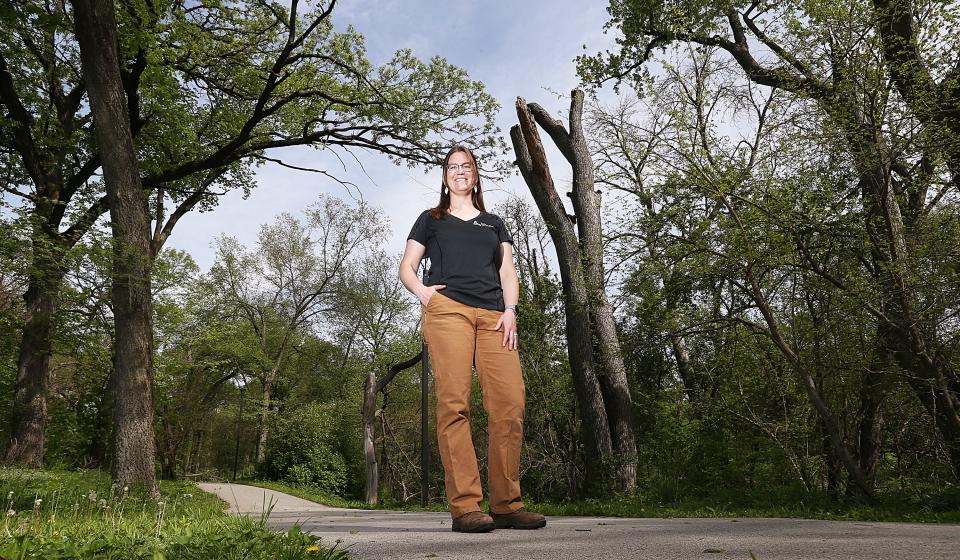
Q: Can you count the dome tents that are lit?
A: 0